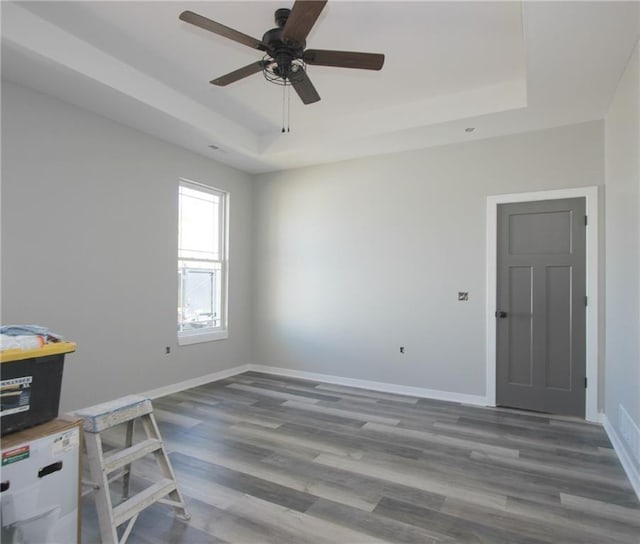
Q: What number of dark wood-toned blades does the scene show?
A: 5